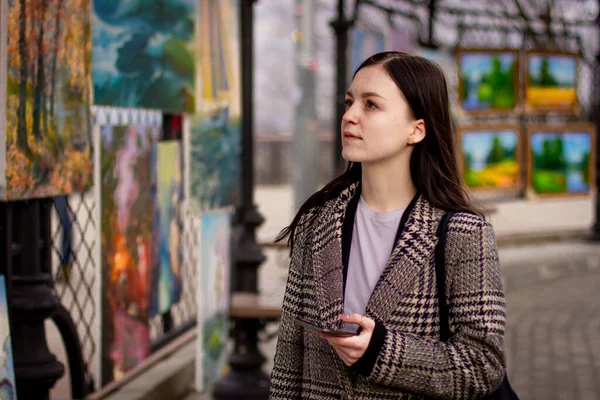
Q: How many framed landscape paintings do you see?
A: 4